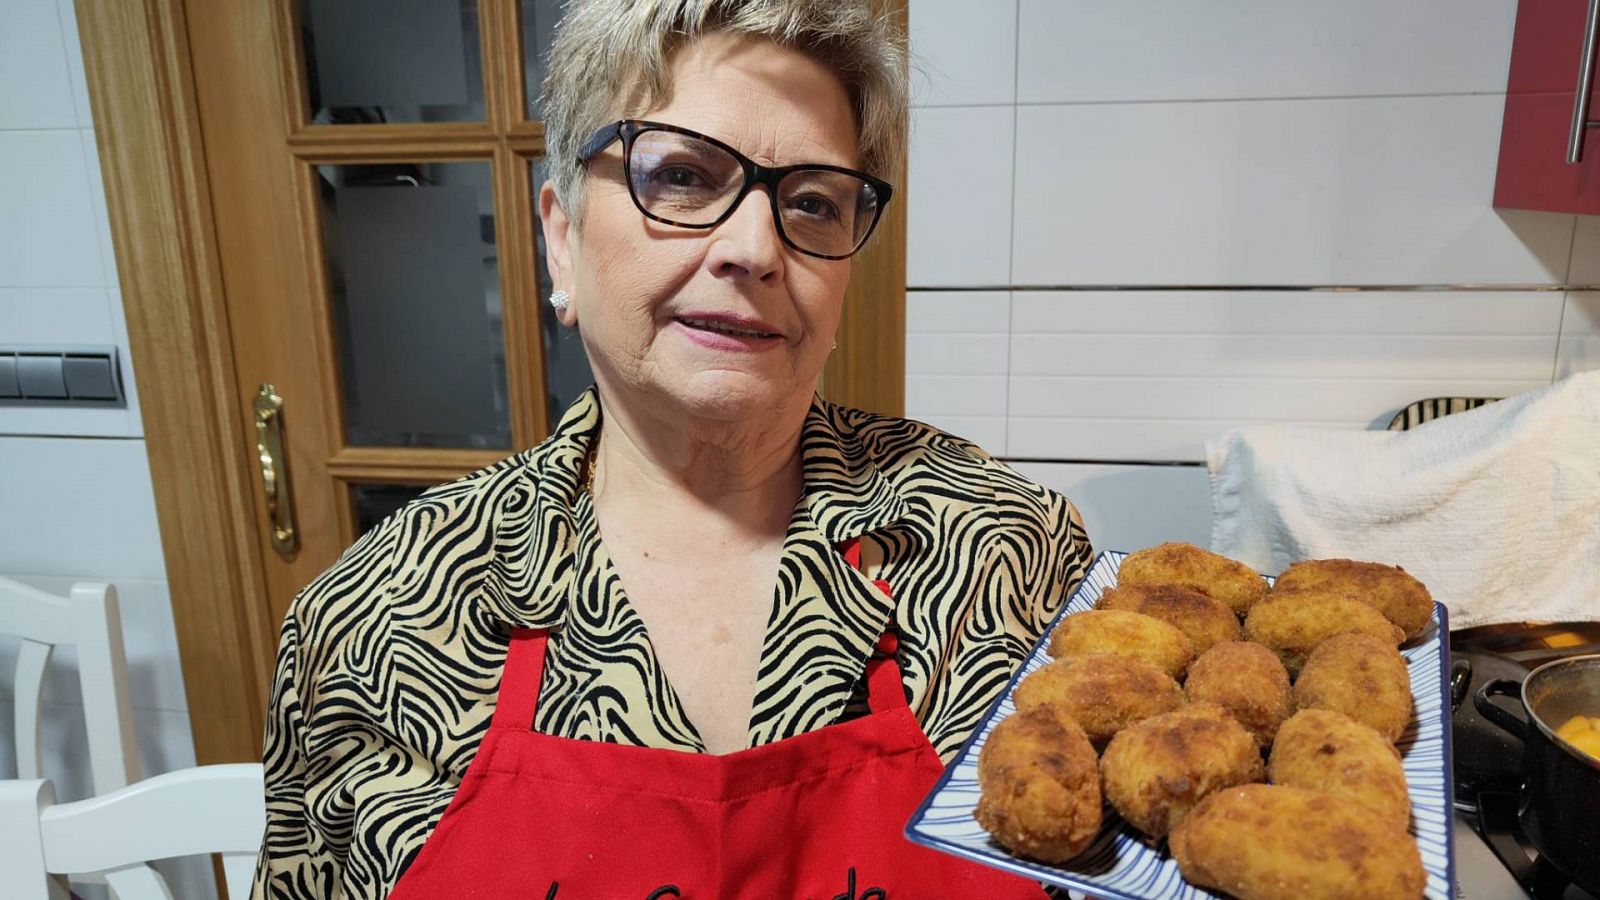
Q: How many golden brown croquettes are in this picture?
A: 12